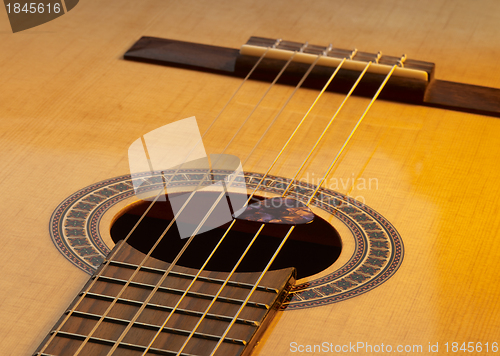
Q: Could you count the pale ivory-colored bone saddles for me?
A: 1